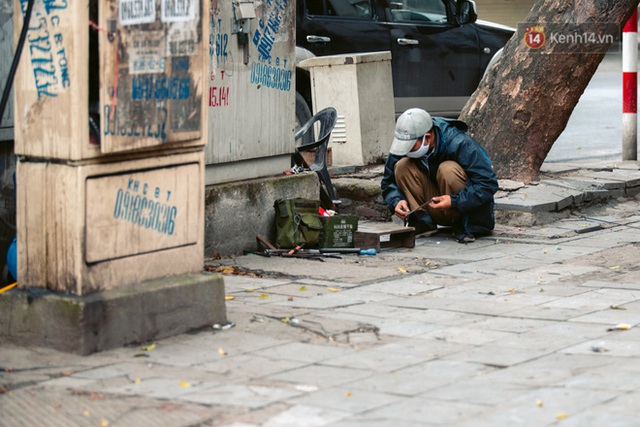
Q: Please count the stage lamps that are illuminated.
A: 0